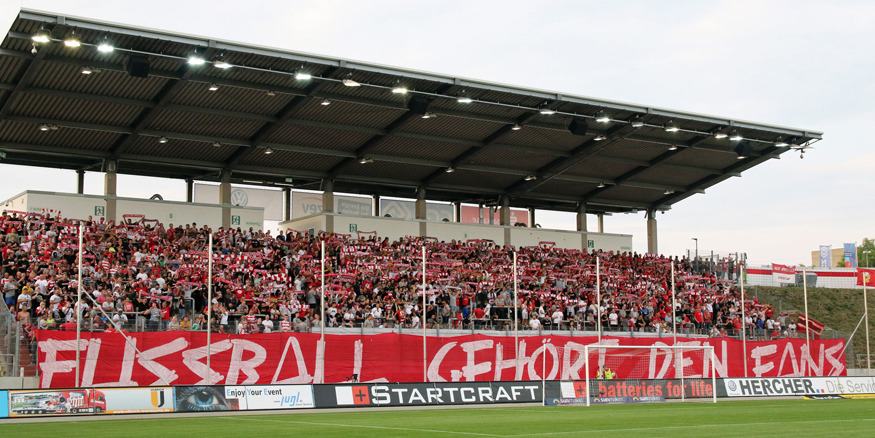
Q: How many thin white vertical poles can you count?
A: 10